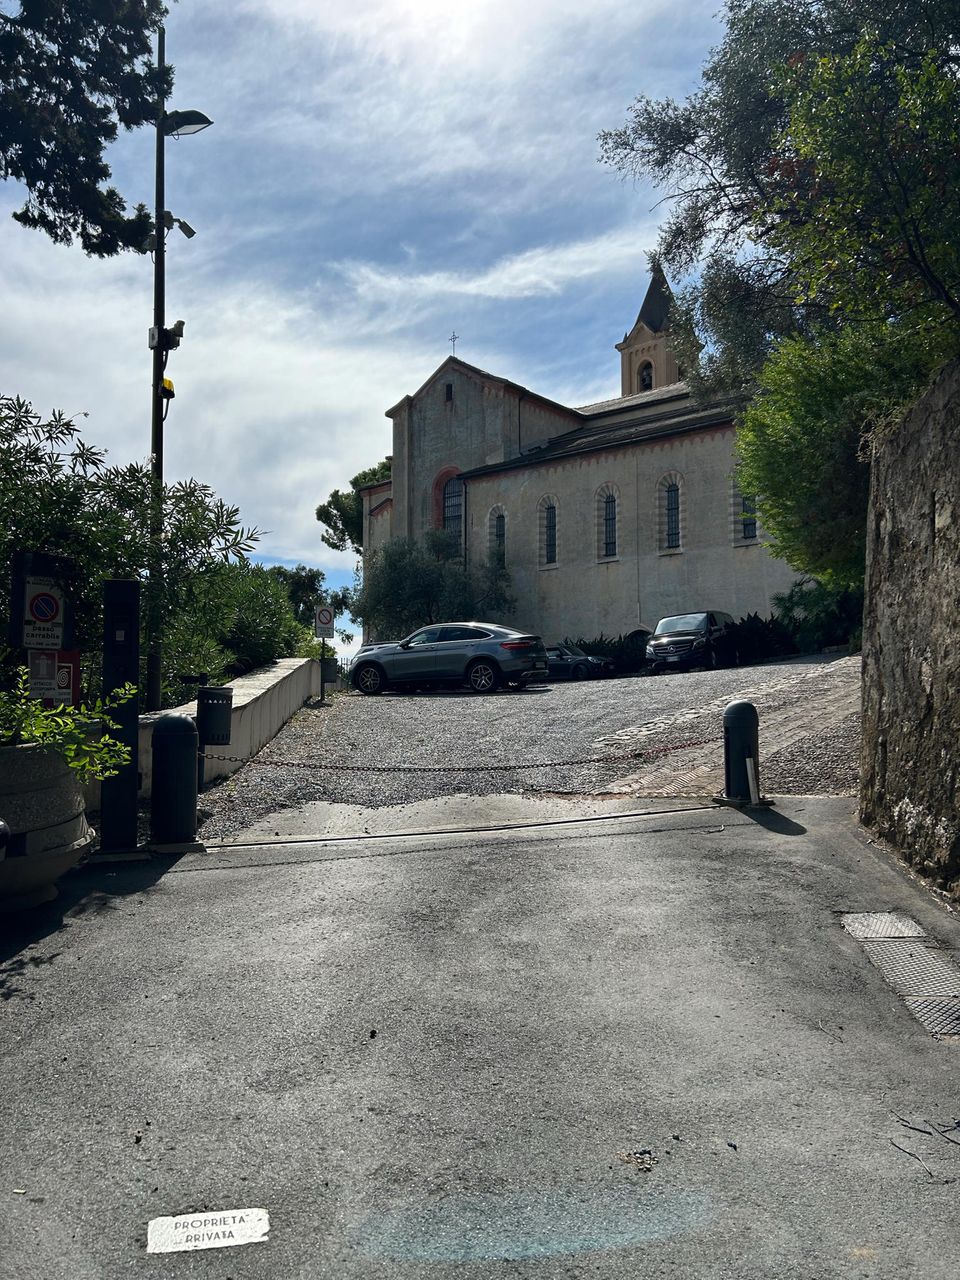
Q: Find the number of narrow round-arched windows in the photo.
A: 5